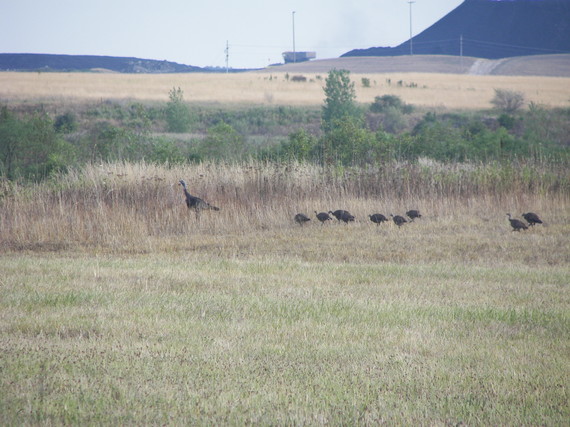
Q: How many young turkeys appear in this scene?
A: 8